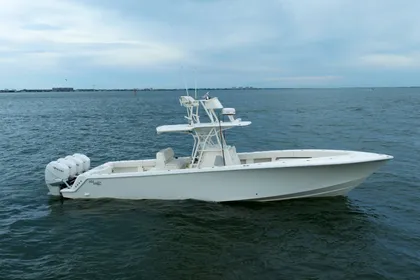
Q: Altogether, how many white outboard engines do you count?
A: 4